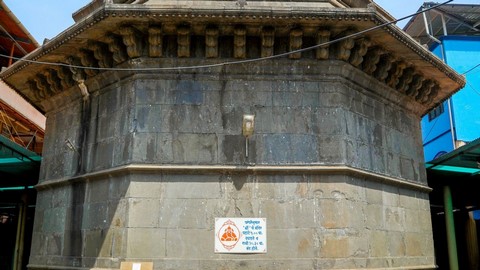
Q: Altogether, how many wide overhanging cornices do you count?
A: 1